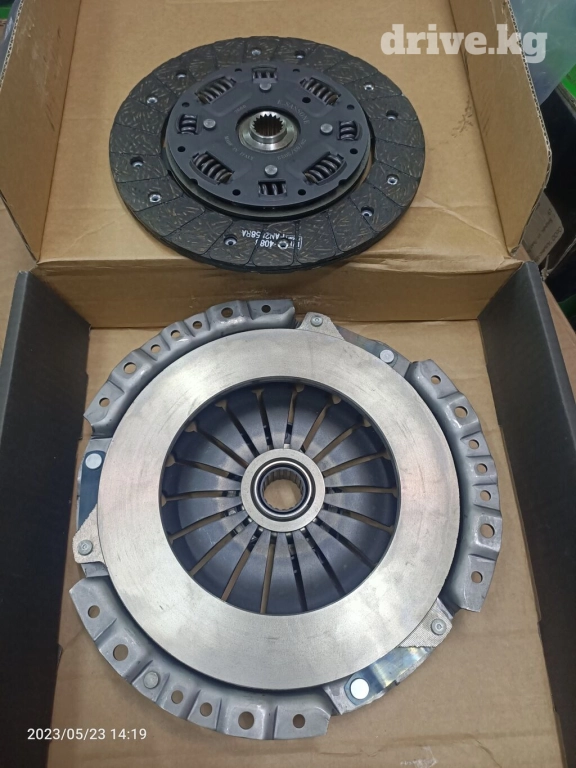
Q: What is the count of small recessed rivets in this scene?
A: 12